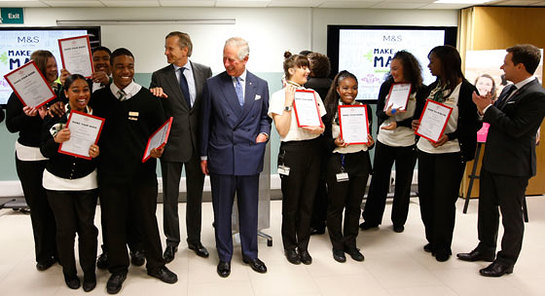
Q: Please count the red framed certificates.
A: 8